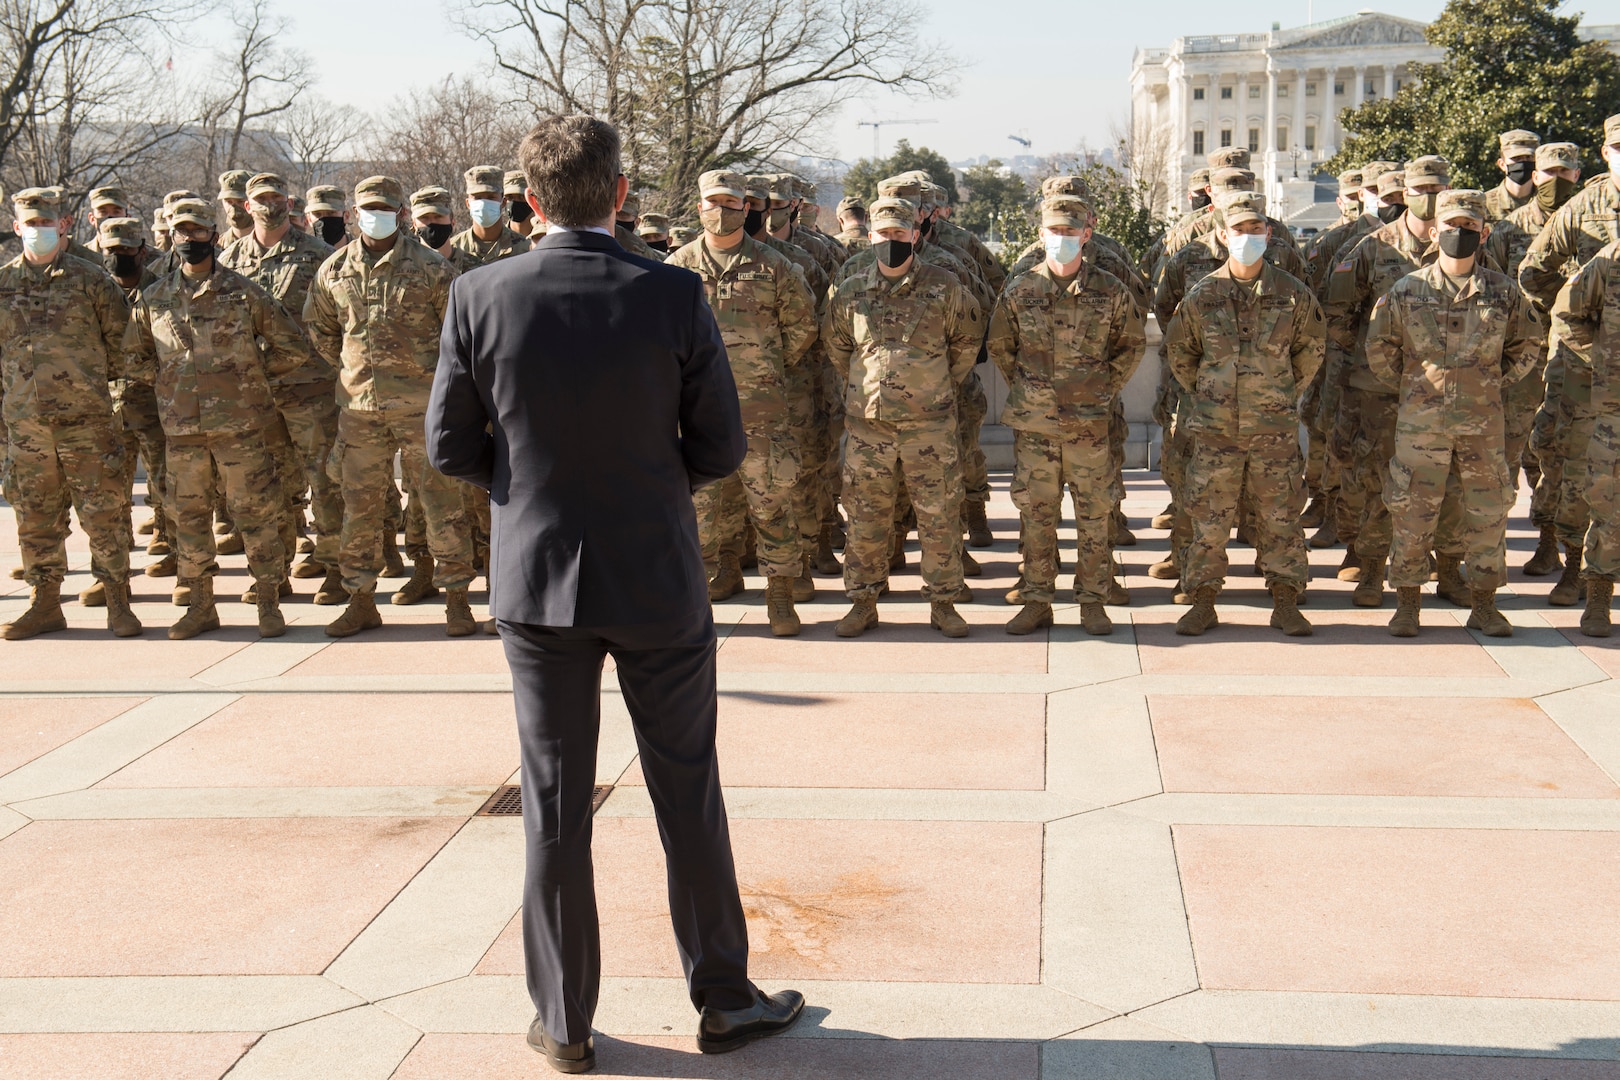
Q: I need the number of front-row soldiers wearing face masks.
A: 8